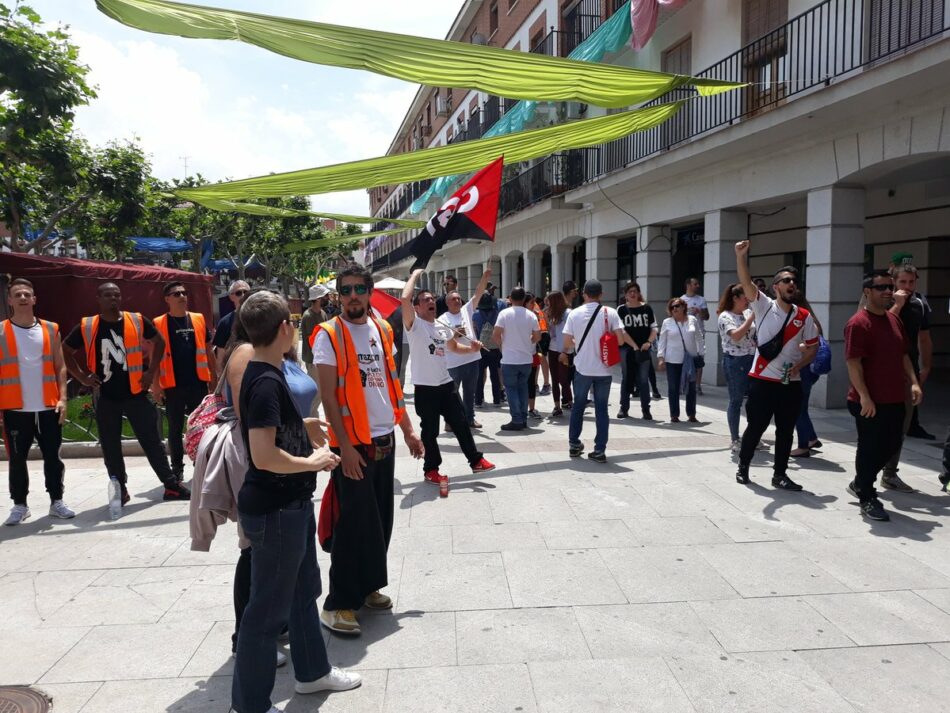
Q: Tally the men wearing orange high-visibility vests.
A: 4